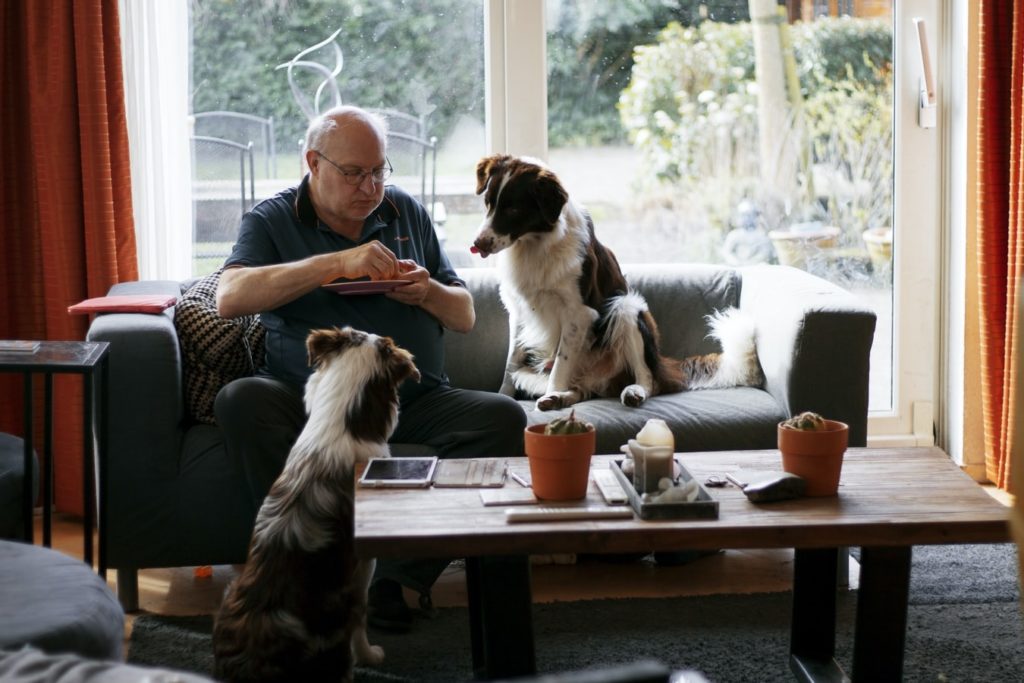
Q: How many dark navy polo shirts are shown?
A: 1